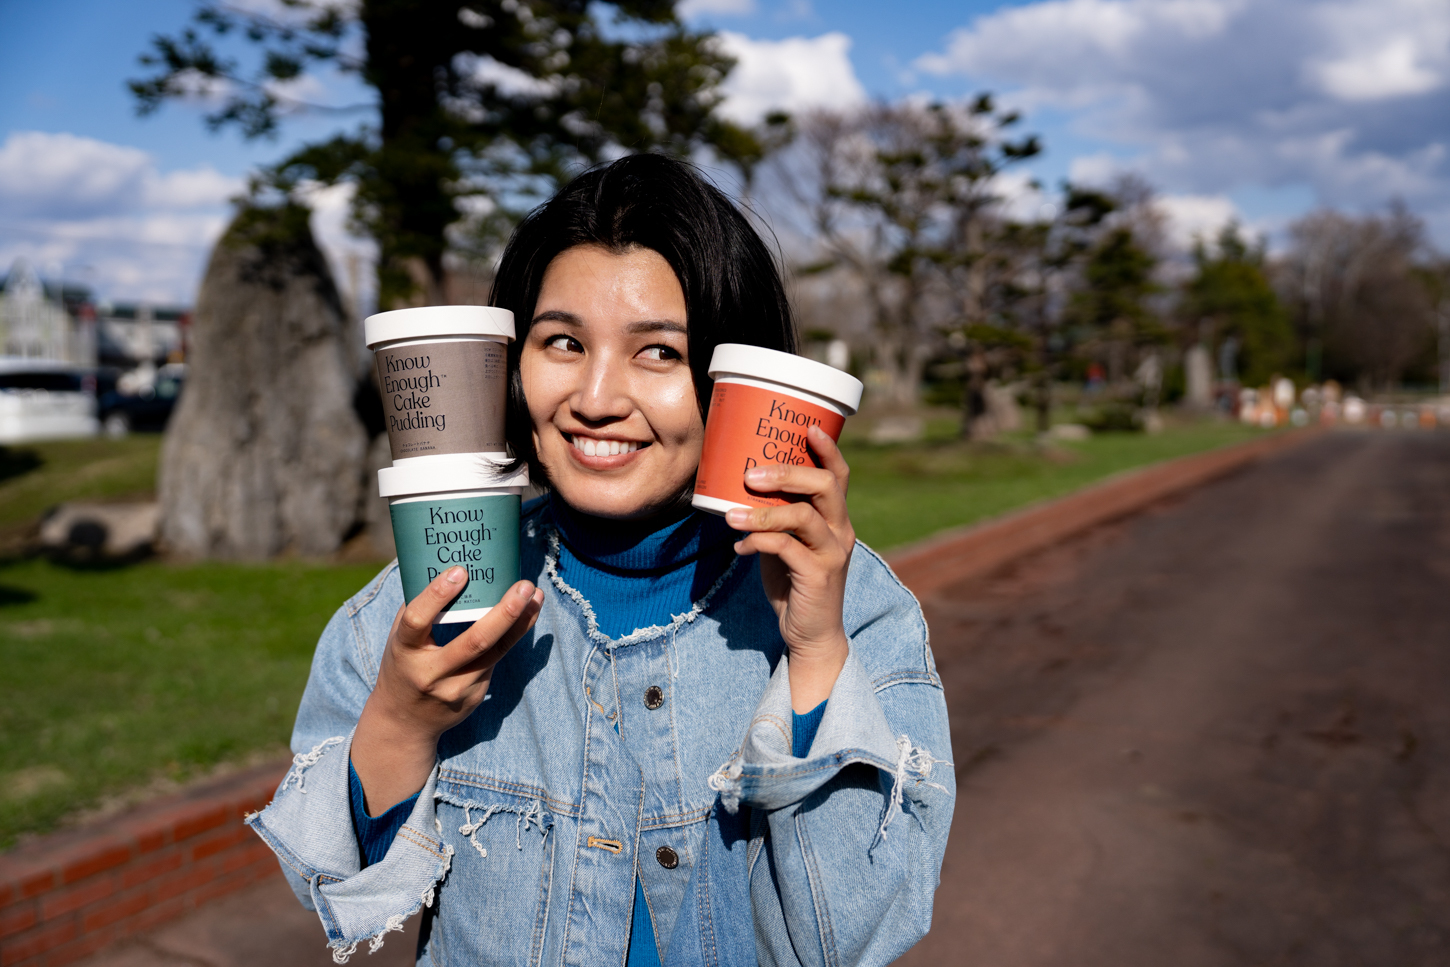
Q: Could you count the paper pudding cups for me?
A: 3